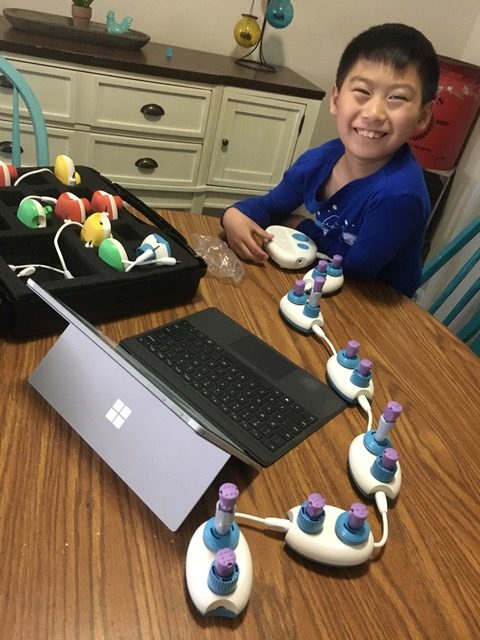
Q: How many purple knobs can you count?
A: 12